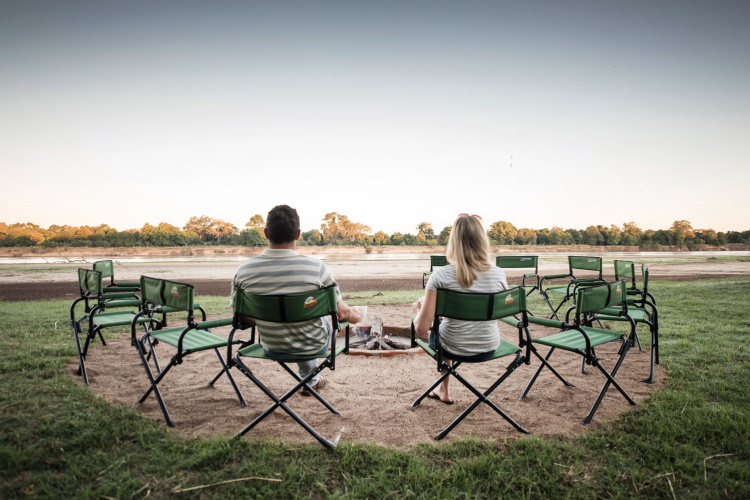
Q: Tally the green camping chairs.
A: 11